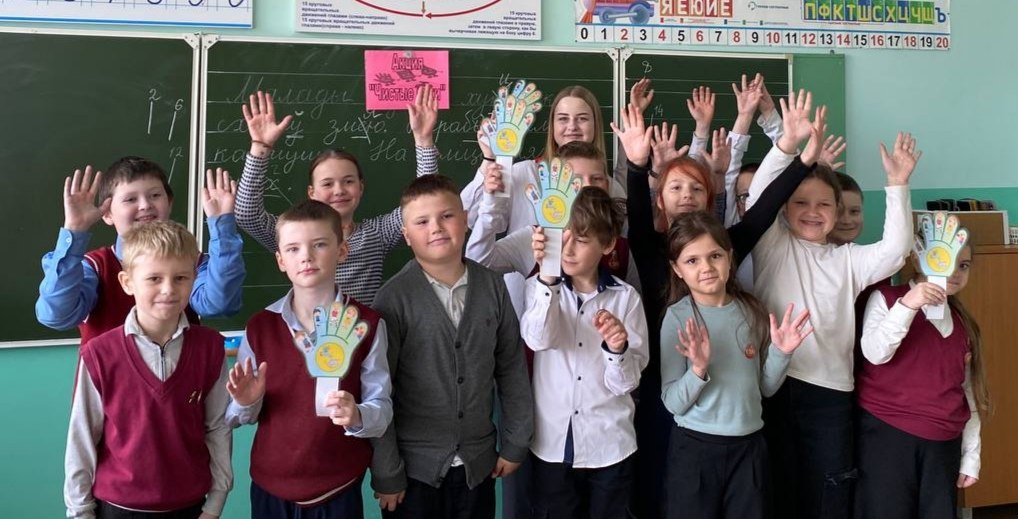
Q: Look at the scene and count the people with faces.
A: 14